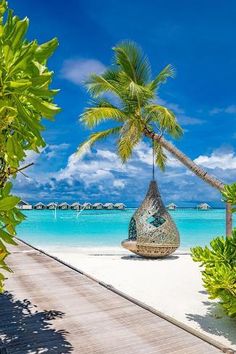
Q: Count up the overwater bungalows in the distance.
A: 11